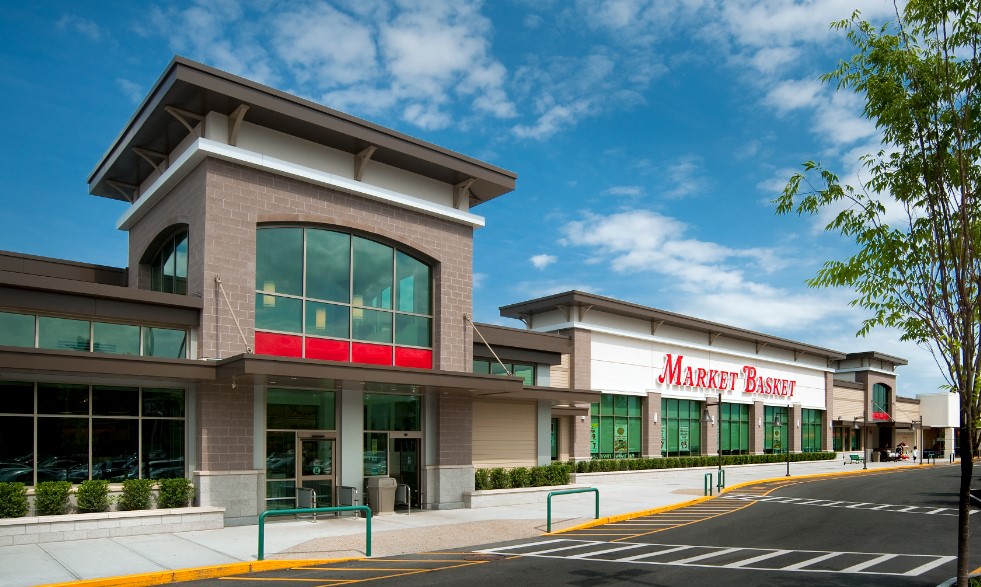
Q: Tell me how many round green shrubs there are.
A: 5